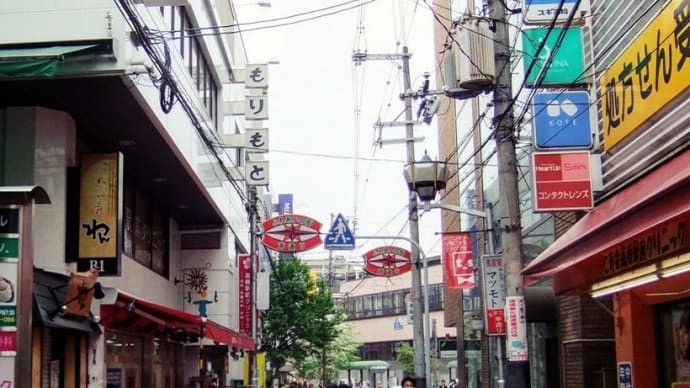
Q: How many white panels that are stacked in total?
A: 4